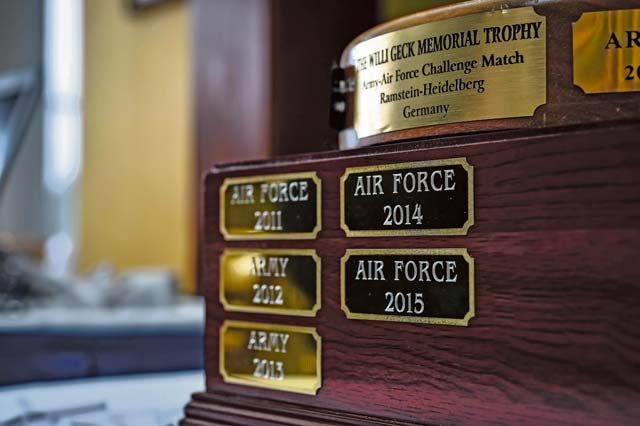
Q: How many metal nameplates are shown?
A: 7